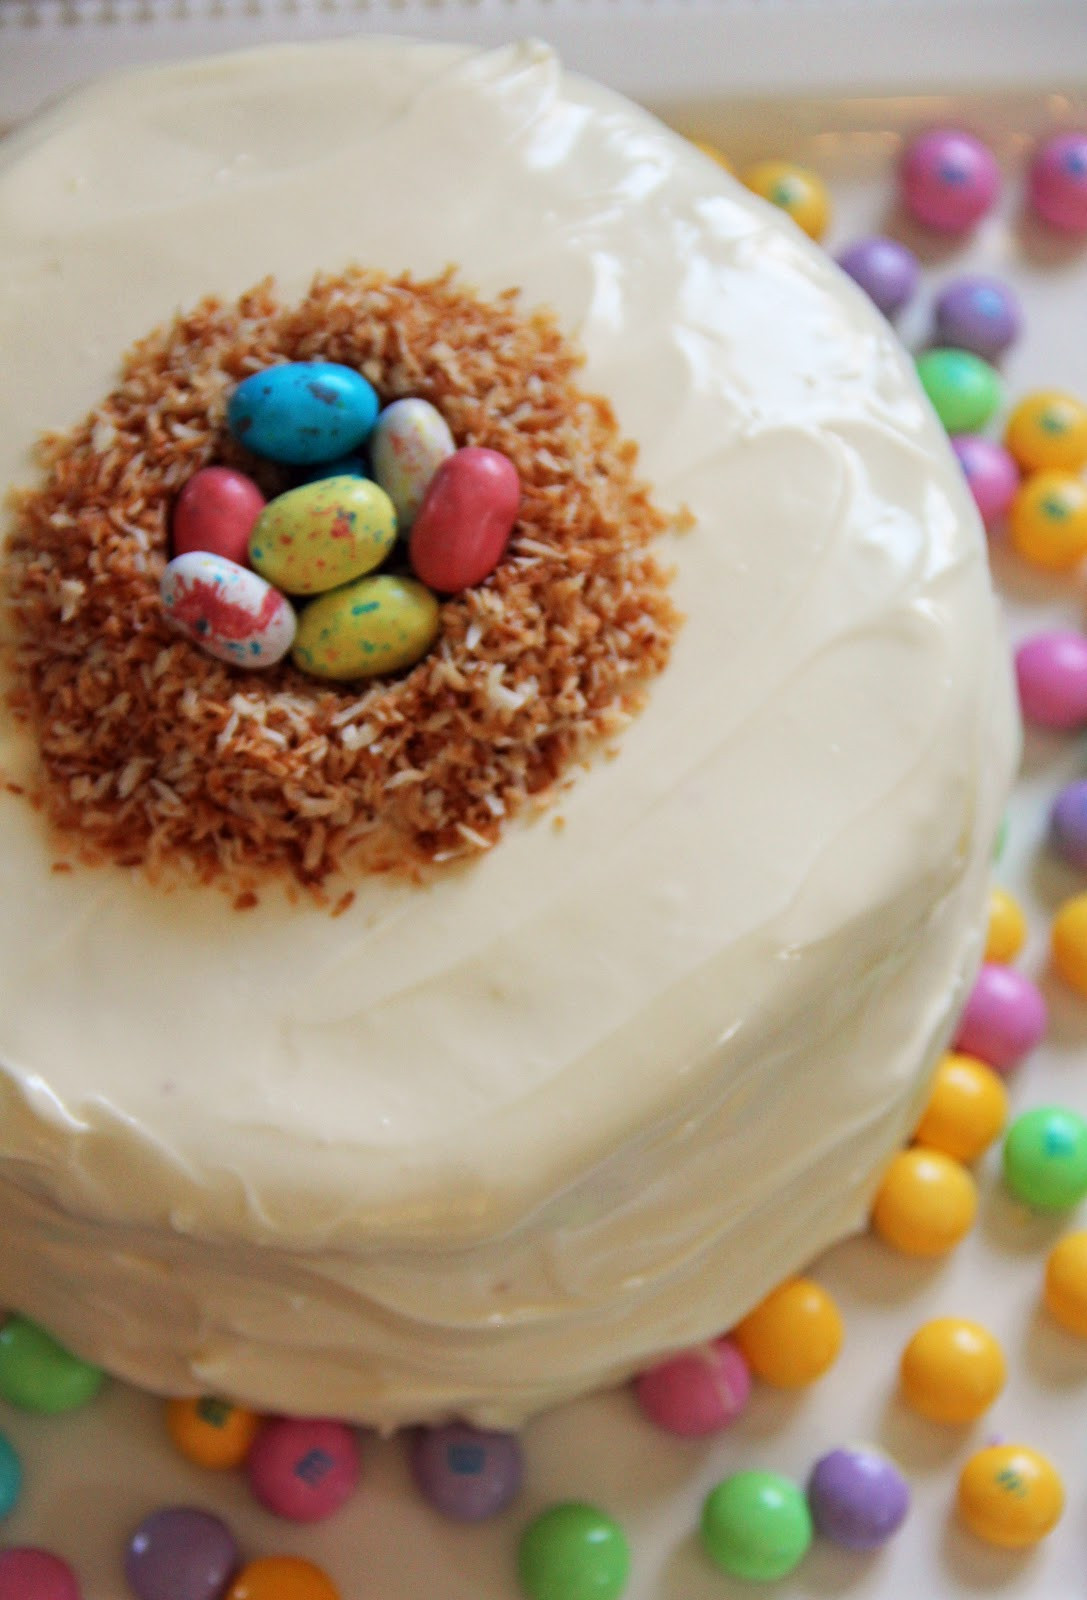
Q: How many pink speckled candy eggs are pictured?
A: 2